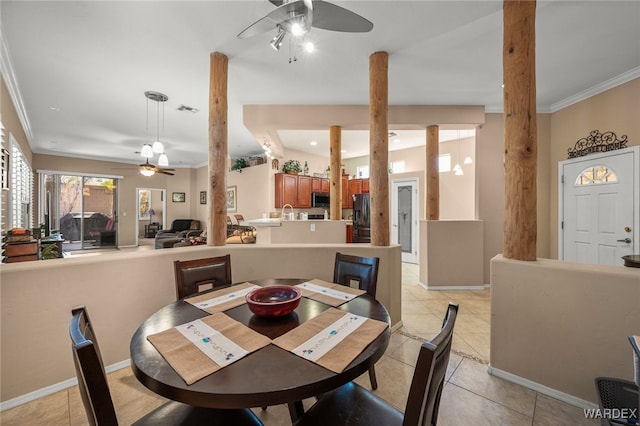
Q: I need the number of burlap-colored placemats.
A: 4